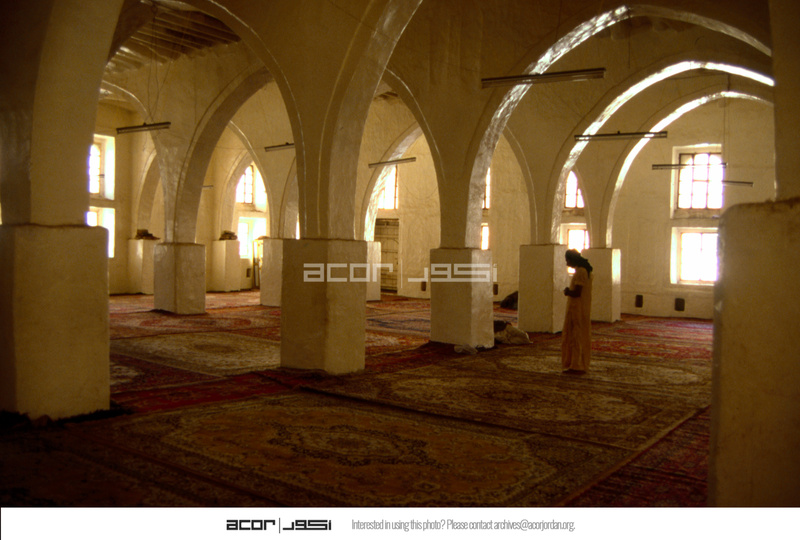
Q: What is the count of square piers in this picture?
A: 11